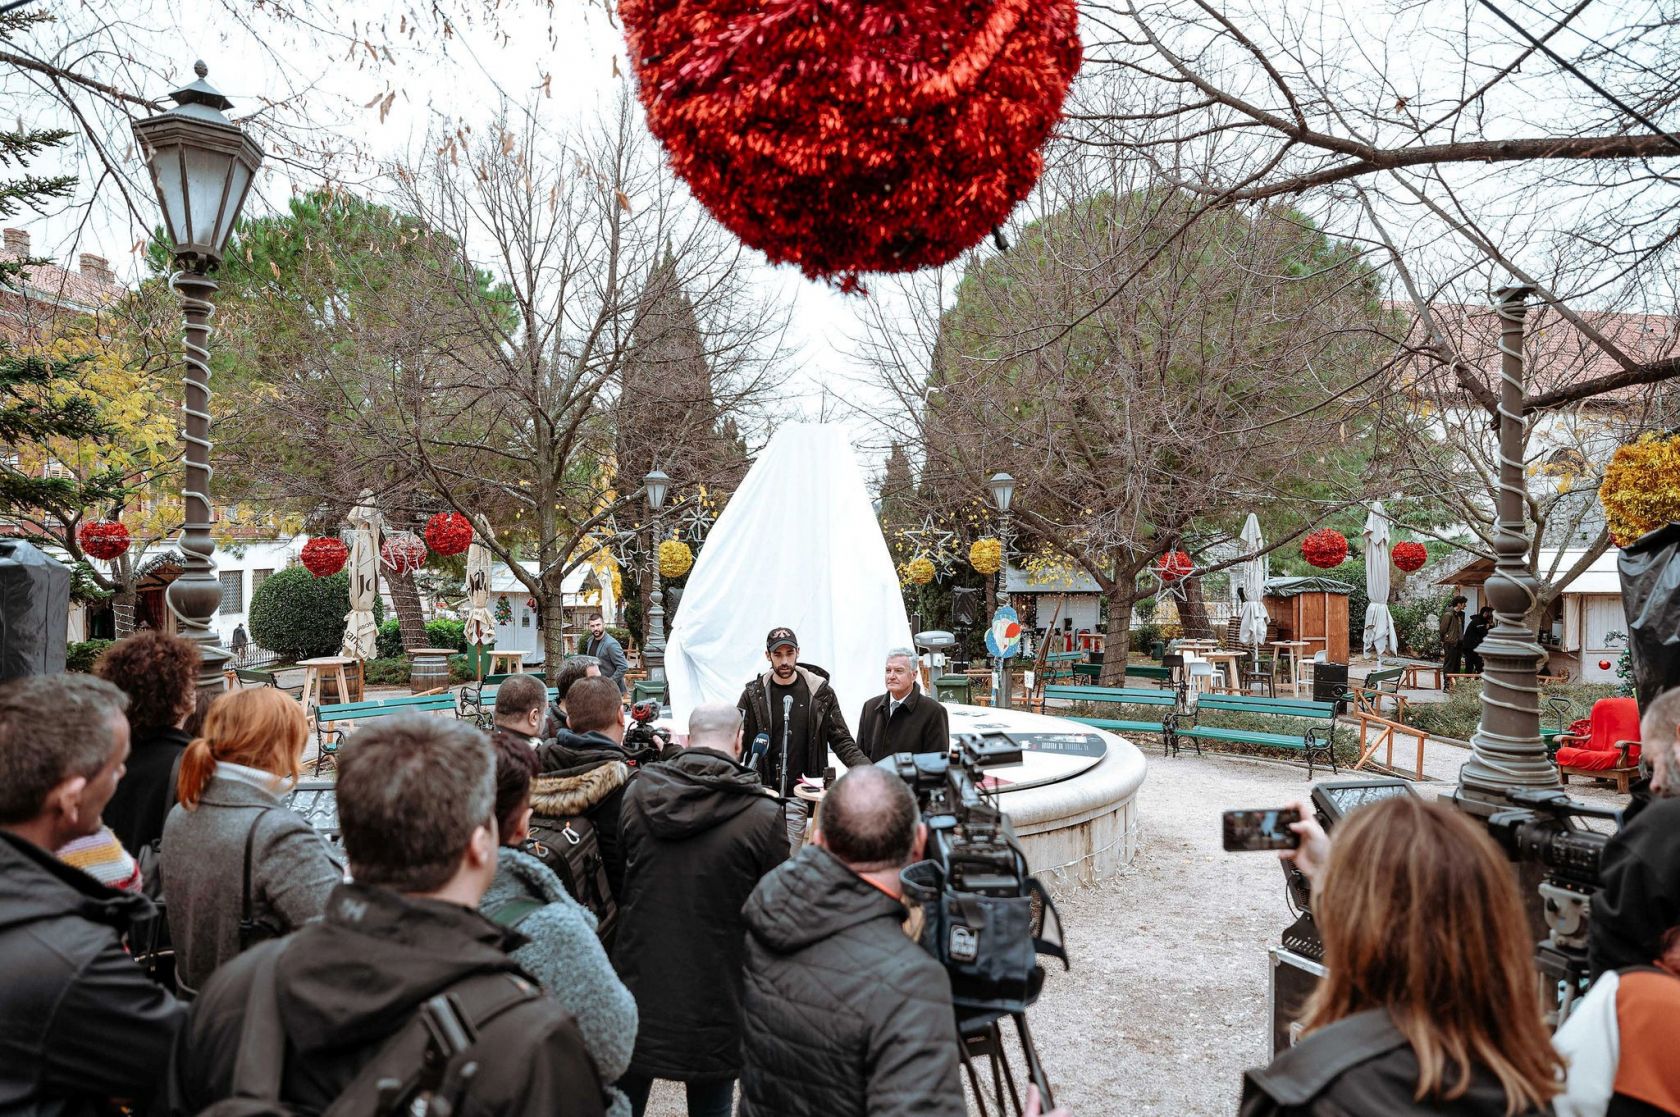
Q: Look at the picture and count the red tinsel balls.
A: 8